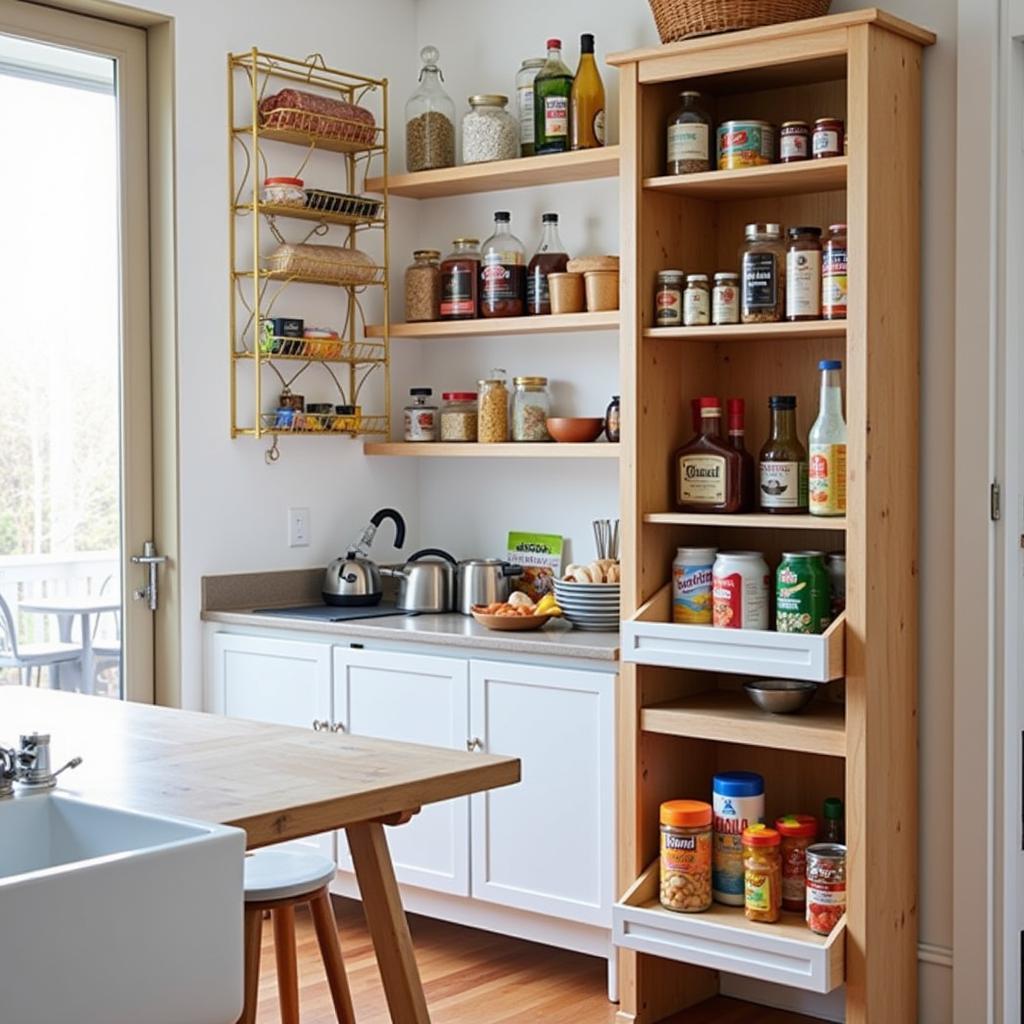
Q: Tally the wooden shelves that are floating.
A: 3